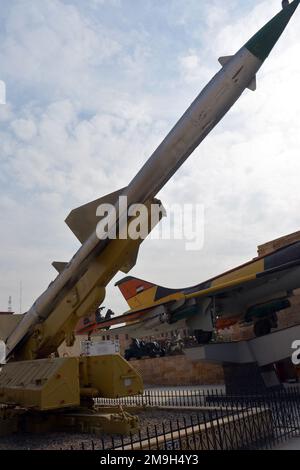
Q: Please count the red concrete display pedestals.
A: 0